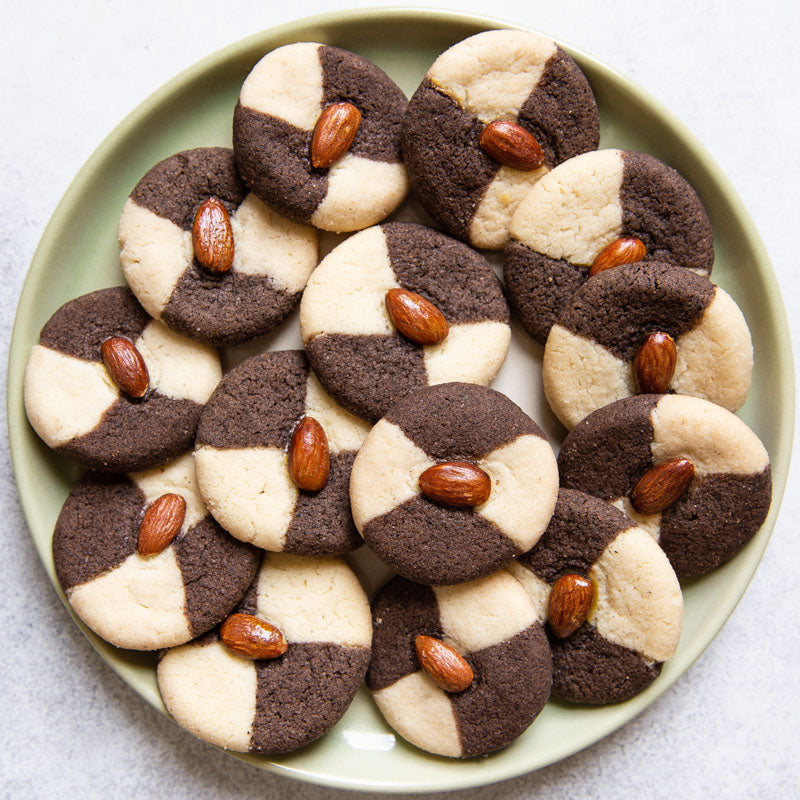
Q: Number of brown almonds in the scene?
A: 14